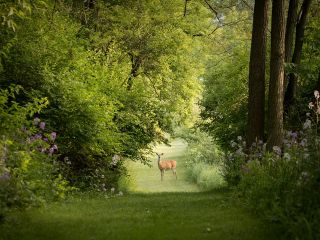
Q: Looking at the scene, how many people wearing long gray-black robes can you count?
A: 0